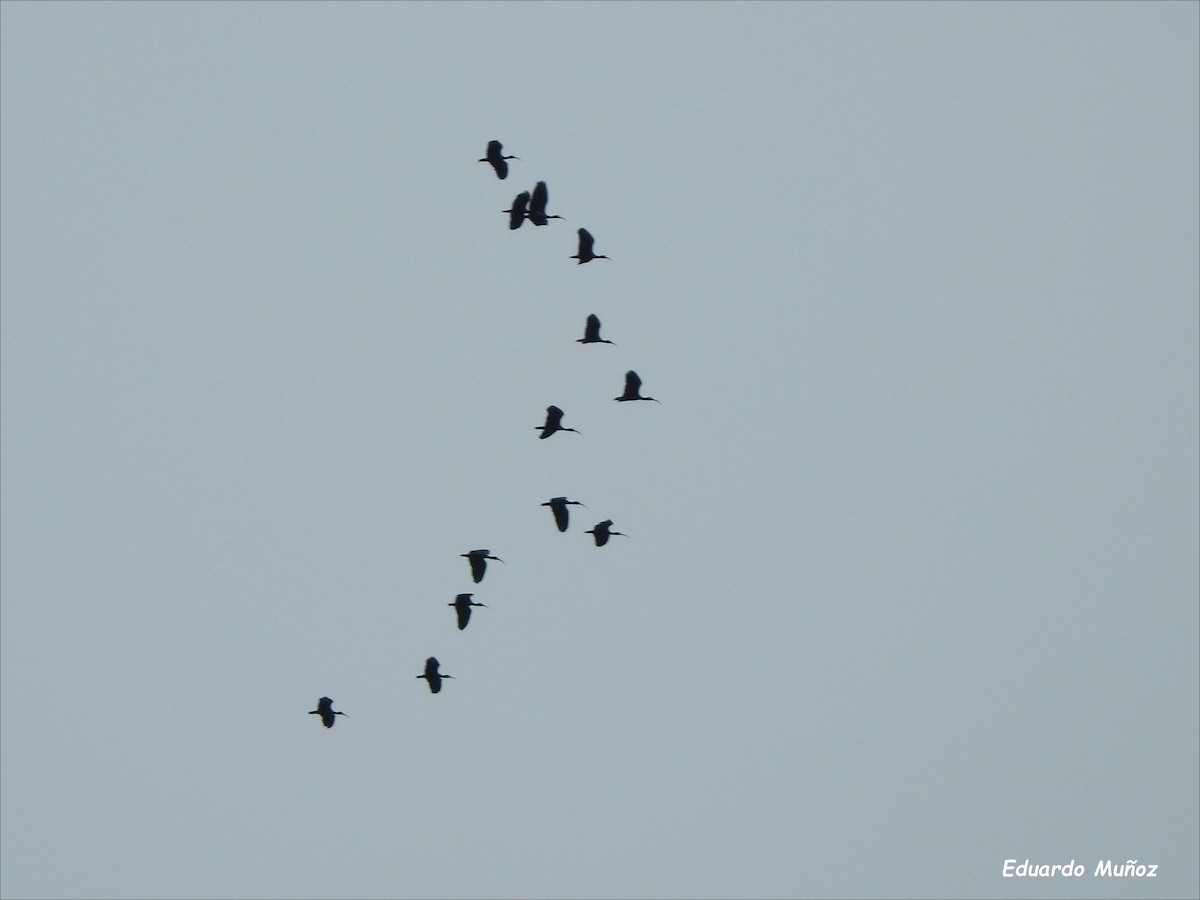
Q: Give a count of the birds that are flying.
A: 13